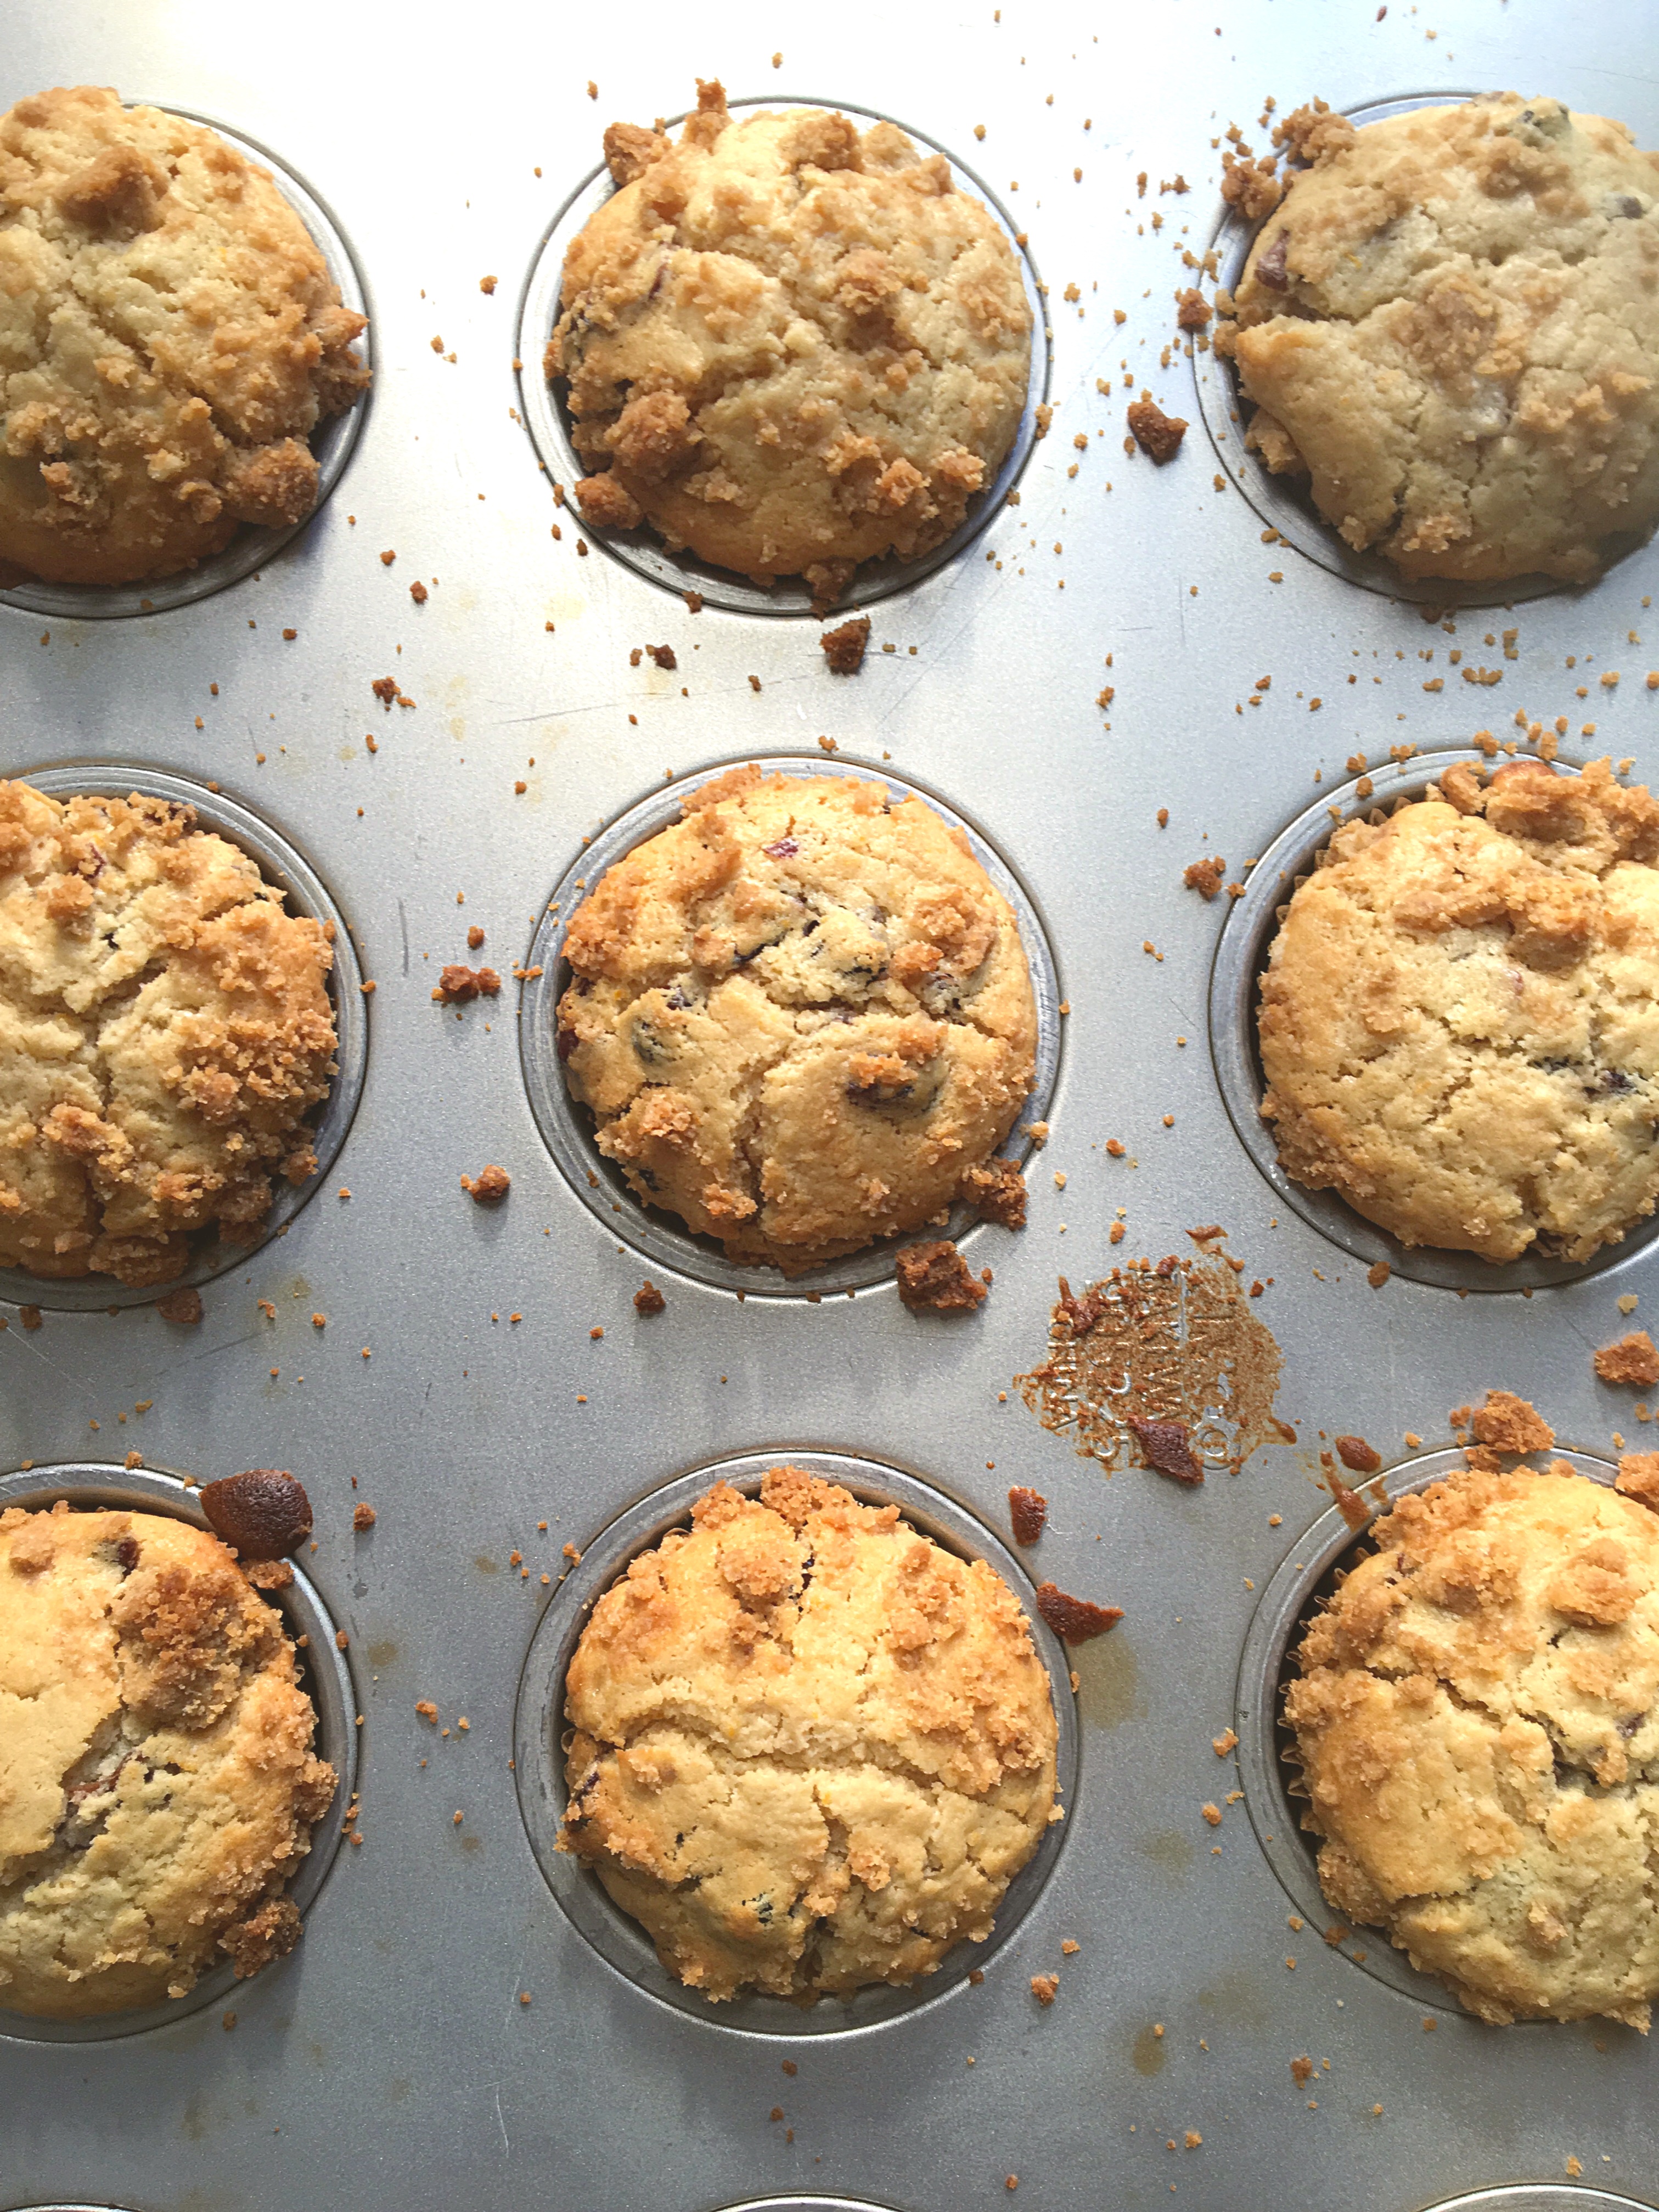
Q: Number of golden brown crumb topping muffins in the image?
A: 9